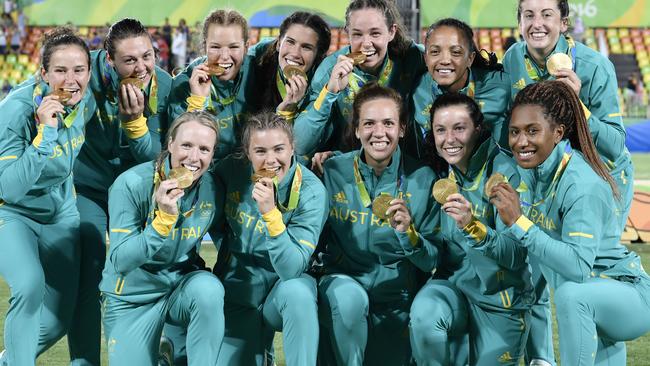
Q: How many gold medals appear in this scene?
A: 11